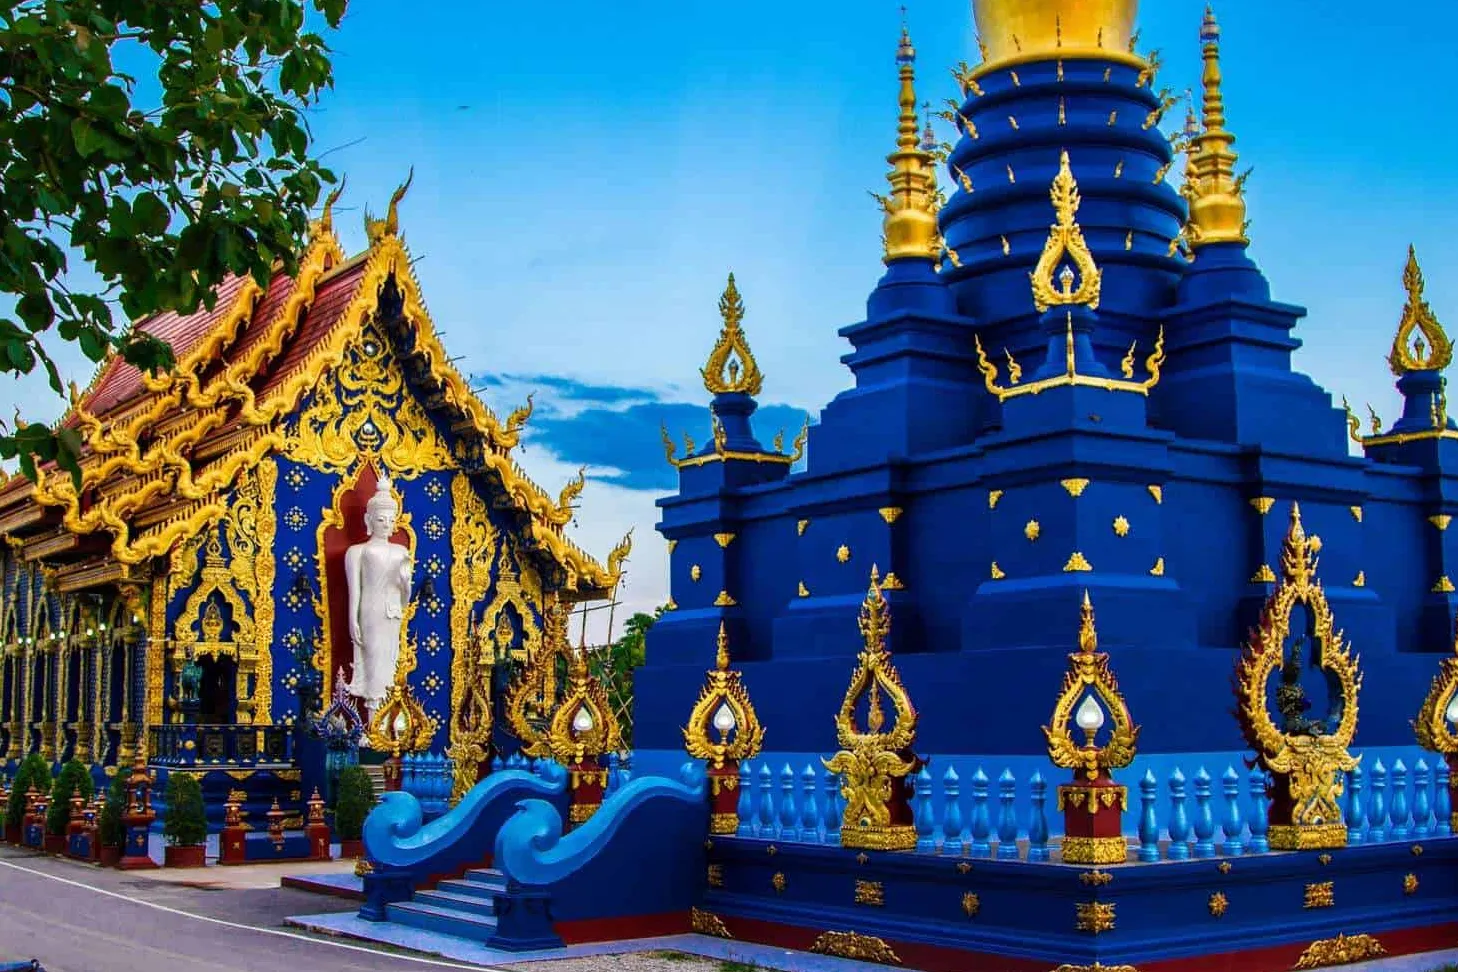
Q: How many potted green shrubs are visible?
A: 5